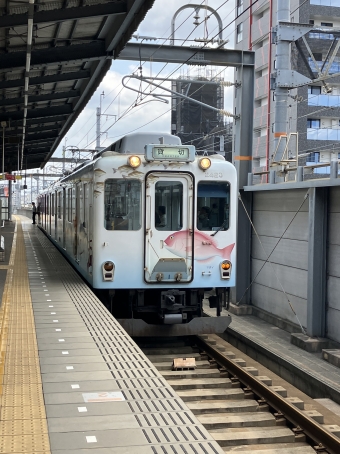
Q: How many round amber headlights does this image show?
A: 2